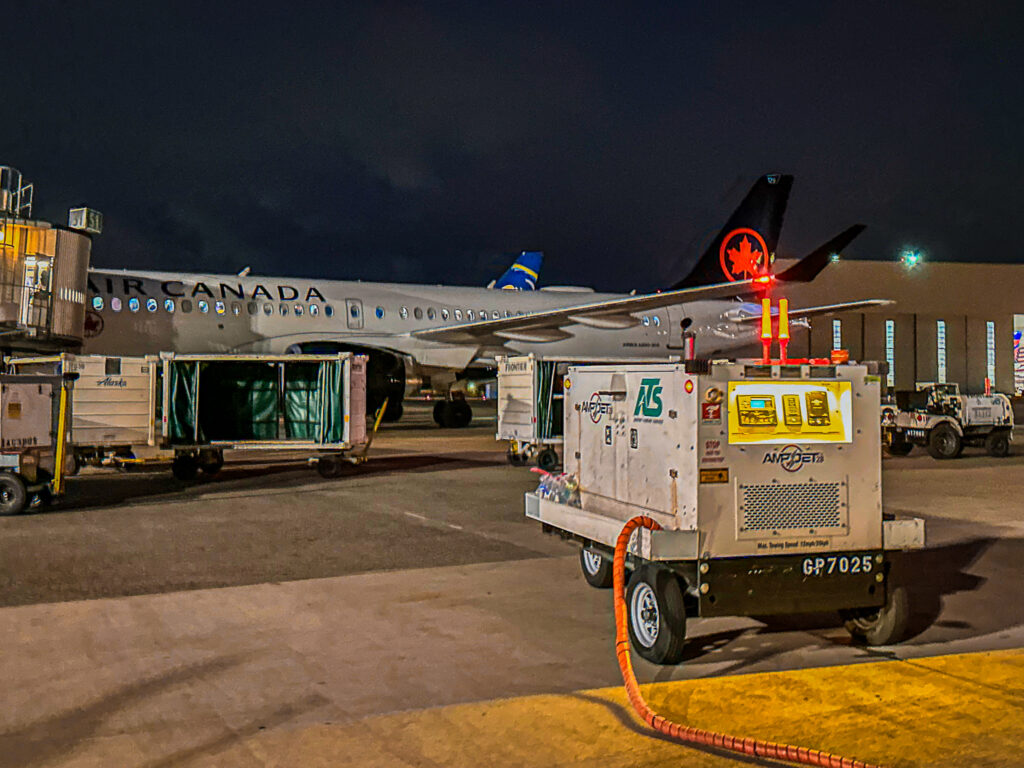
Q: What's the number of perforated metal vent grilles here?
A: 1